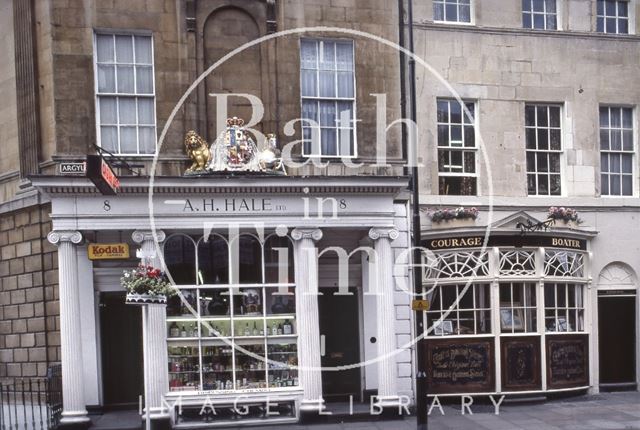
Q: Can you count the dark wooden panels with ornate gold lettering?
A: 3